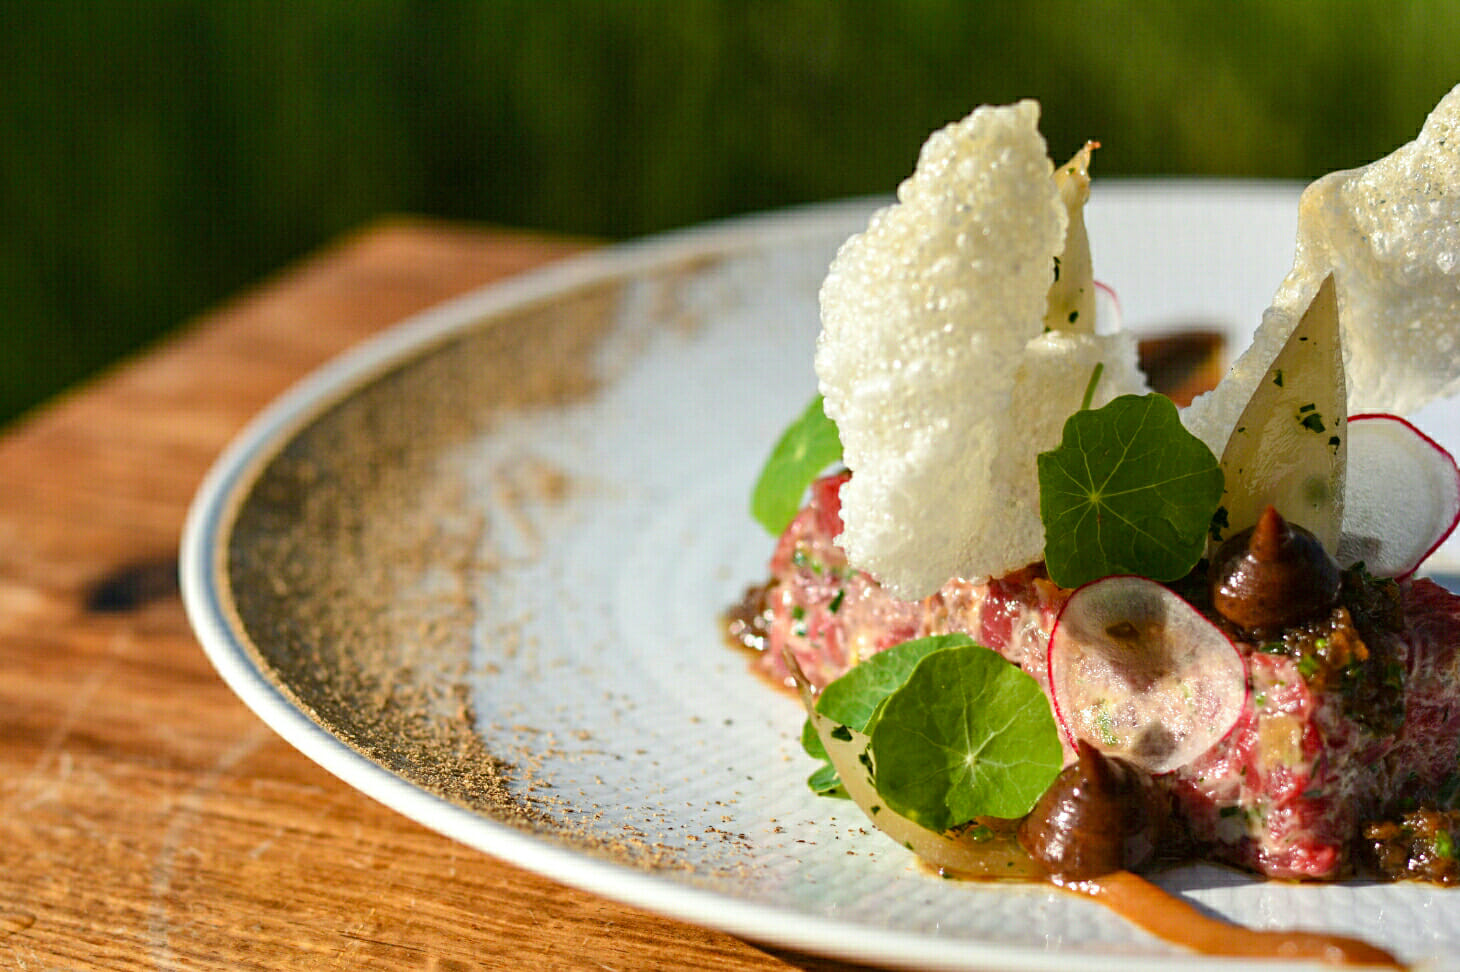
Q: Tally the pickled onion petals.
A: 3